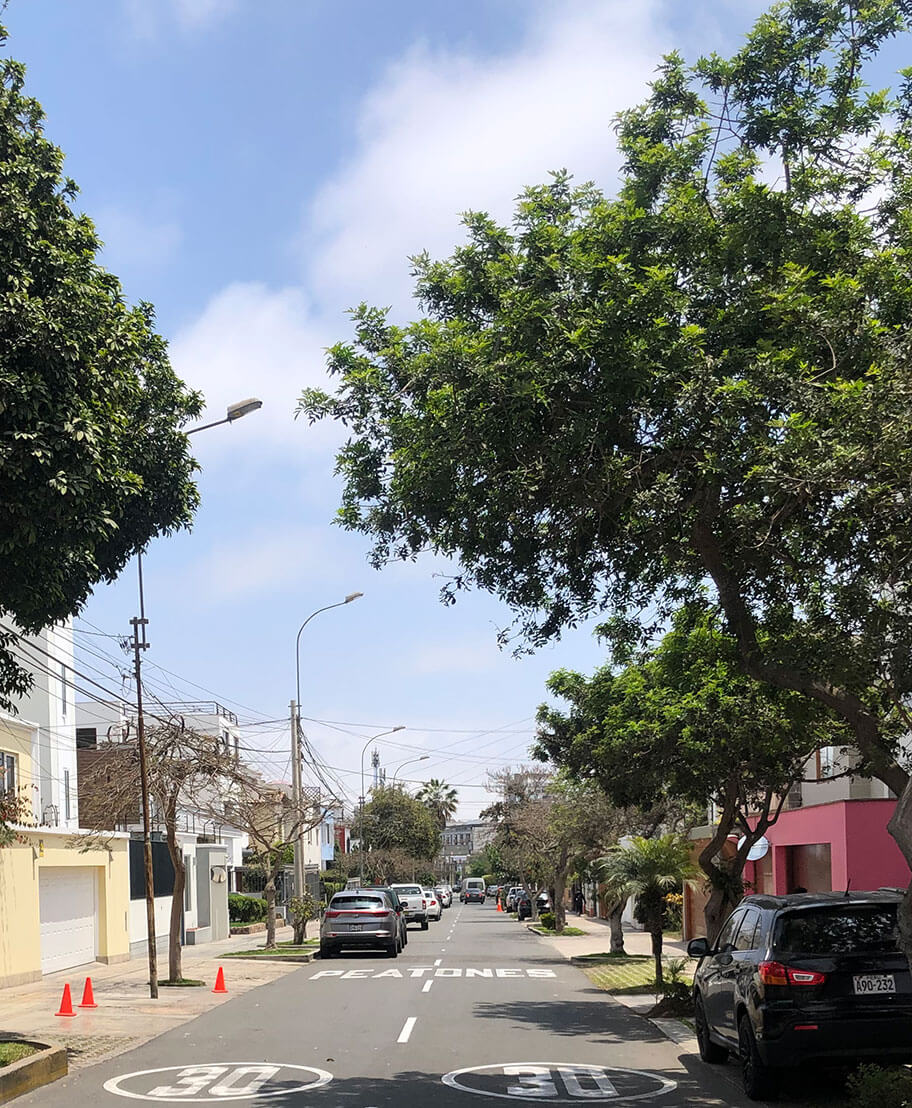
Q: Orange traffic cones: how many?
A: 4